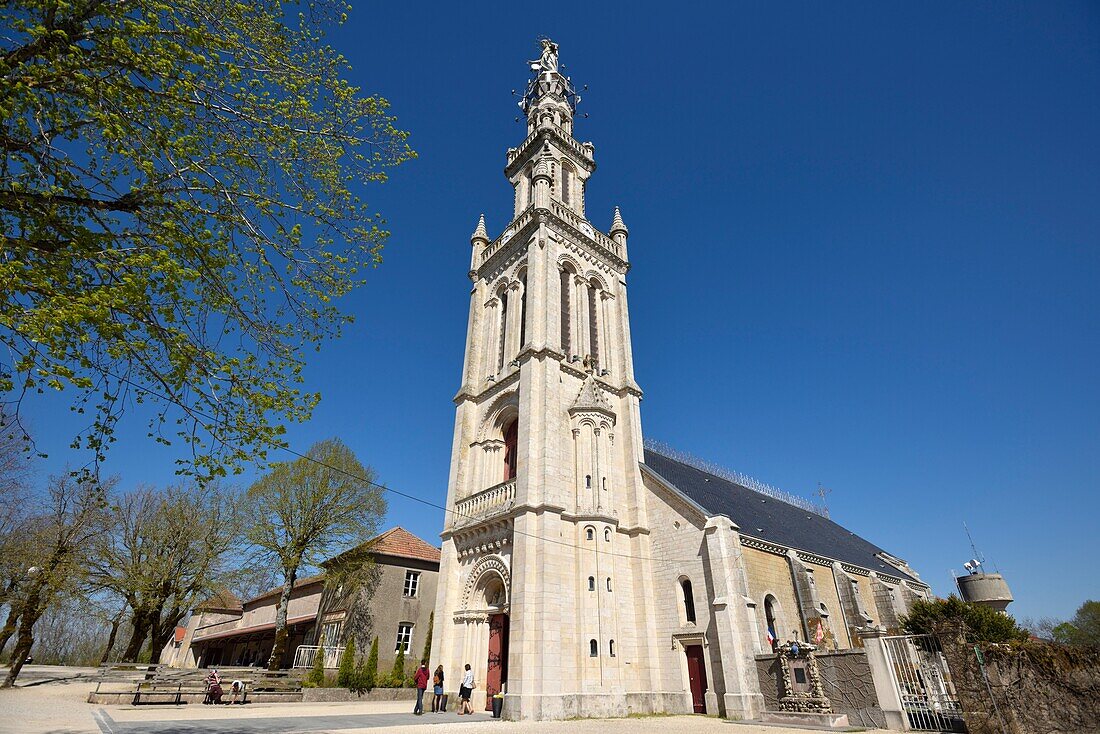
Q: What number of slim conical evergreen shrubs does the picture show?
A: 5